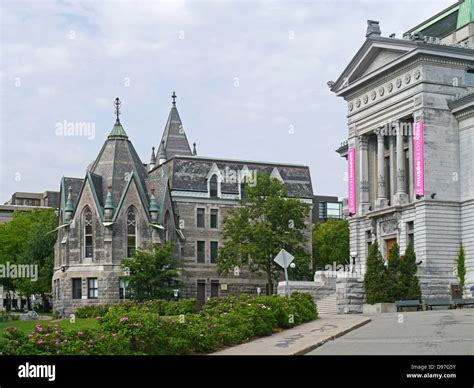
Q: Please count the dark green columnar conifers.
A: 3